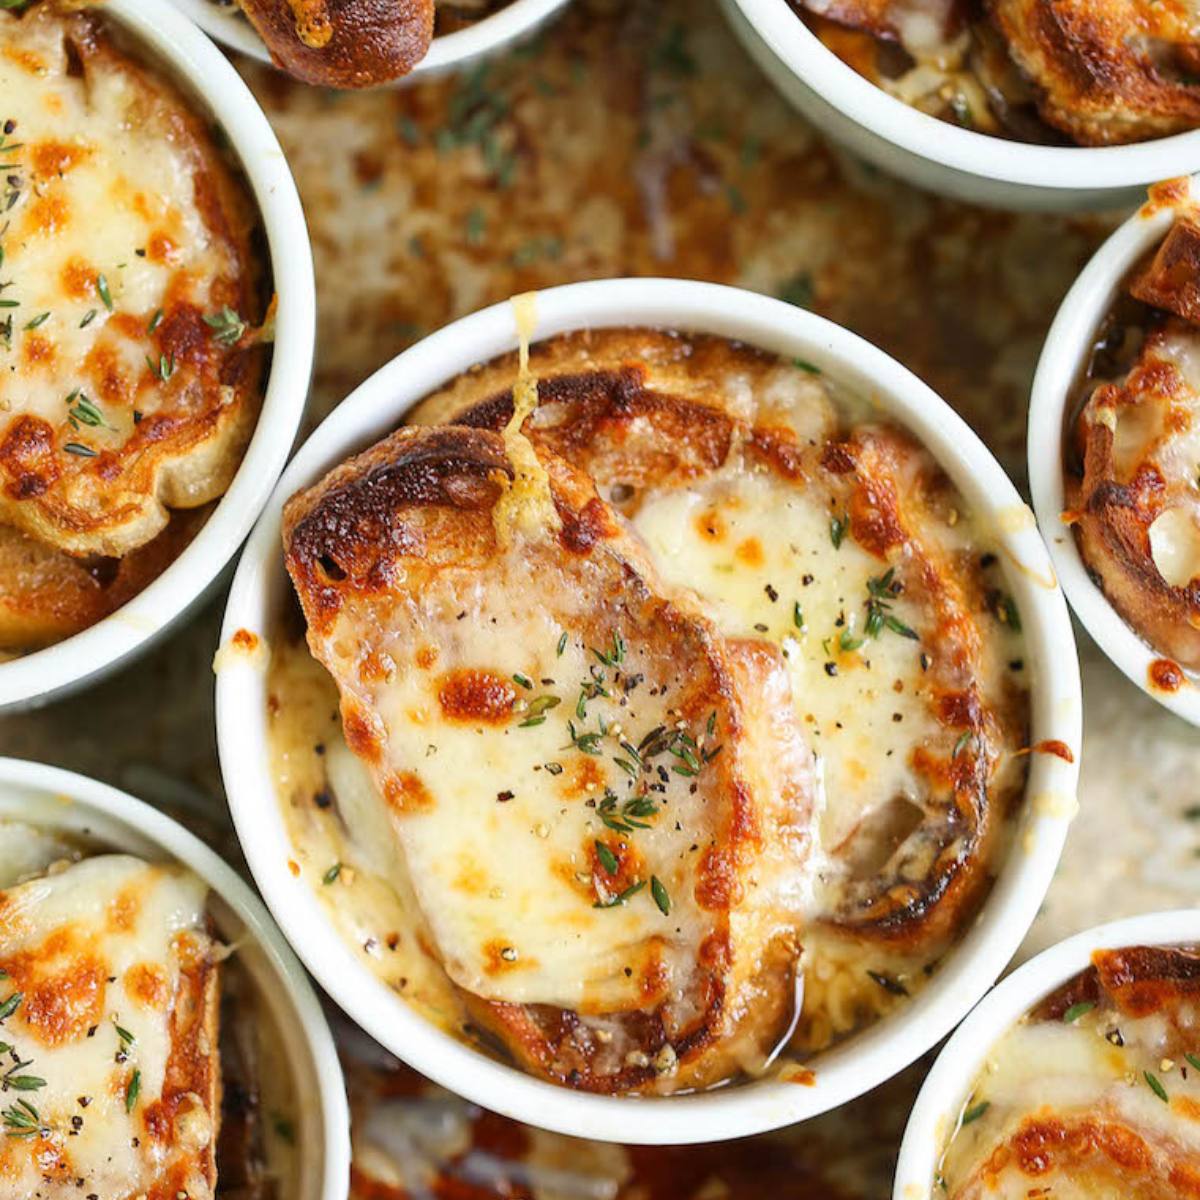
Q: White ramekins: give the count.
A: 7